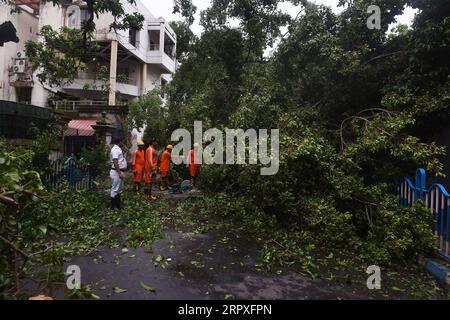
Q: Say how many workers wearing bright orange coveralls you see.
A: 4